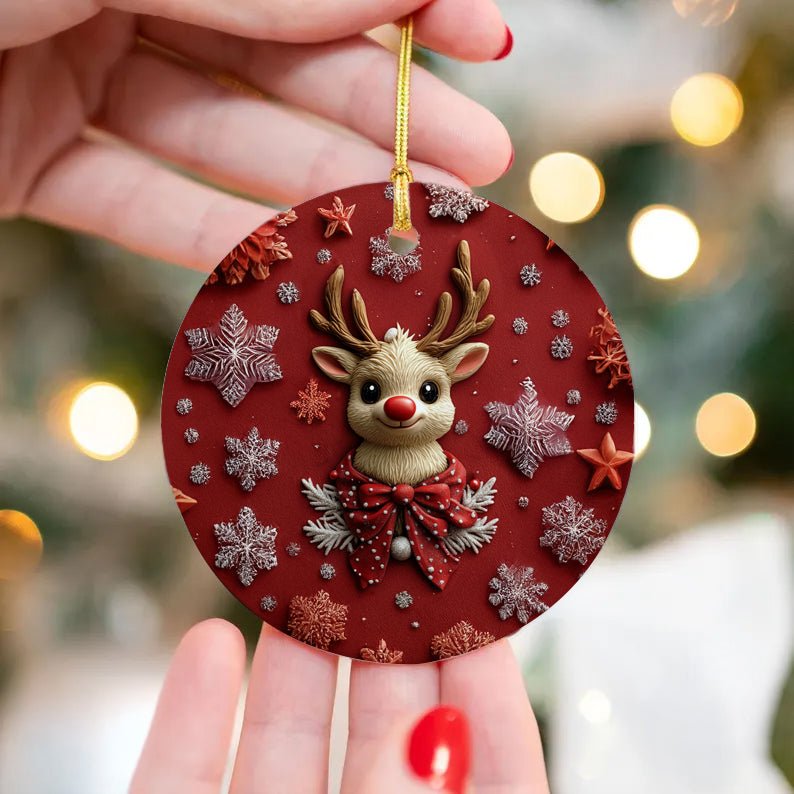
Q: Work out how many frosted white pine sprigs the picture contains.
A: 4